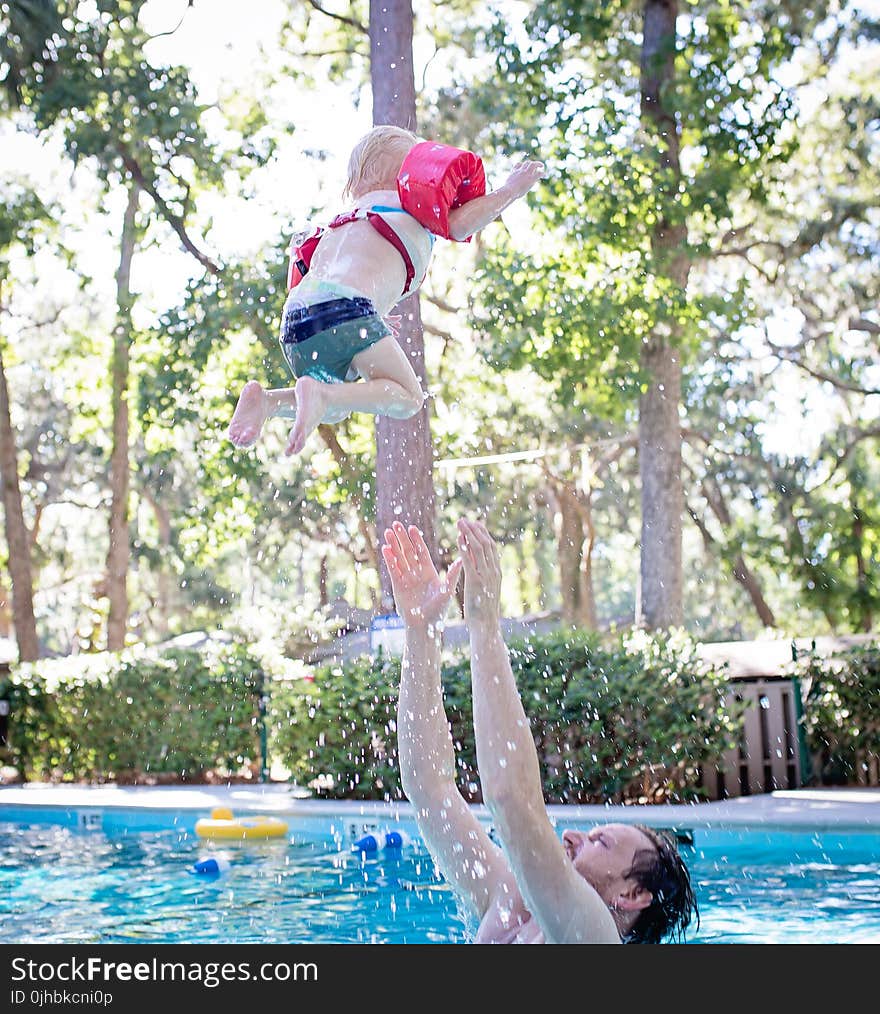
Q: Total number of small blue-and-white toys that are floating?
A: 3